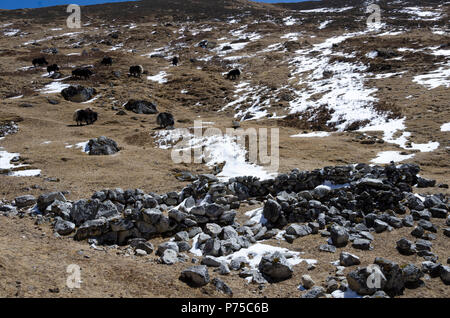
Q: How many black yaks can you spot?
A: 9